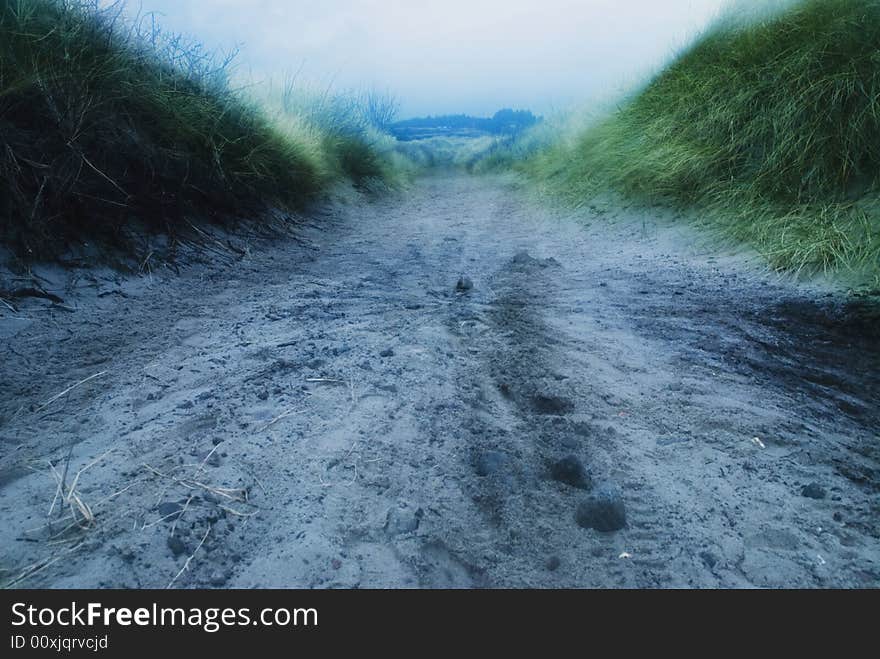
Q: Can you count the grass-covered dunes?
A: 2